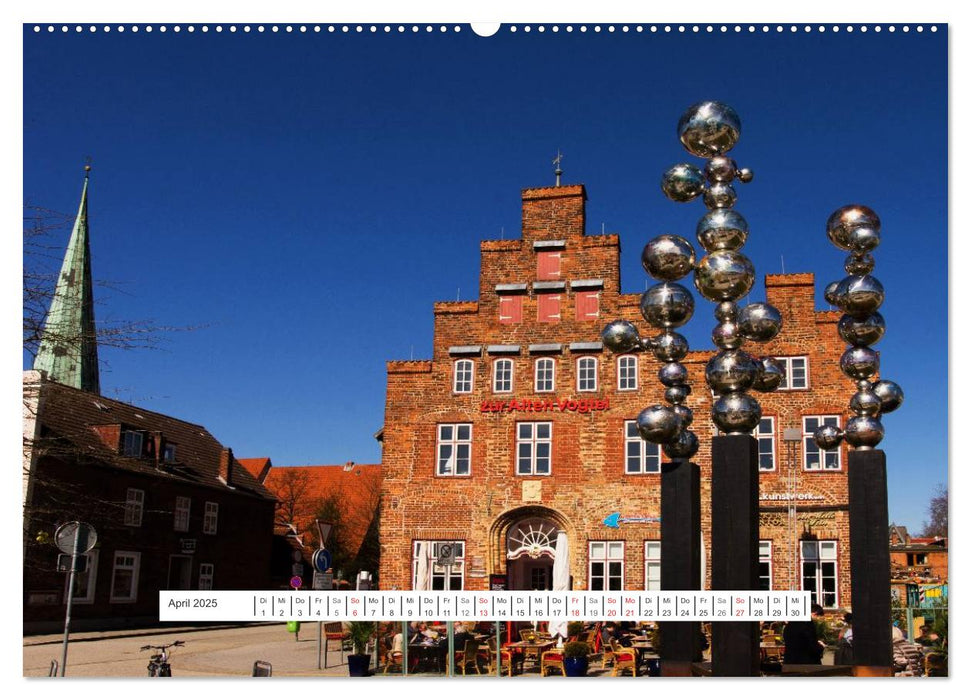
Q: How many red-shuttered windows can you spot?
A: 4